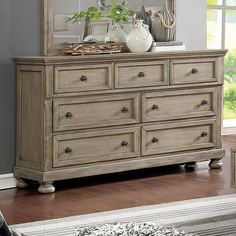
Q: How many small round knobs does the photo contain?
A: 11